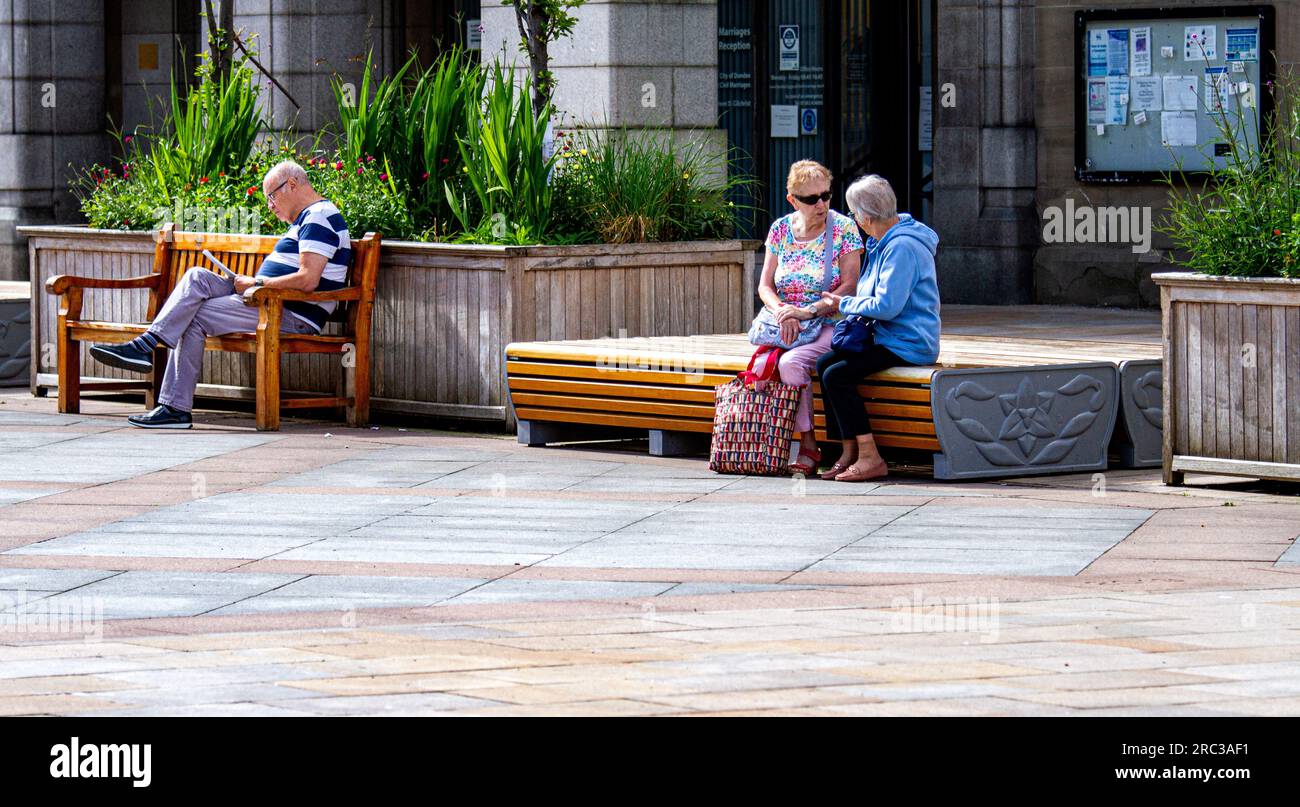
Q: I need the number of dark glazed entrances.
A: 1